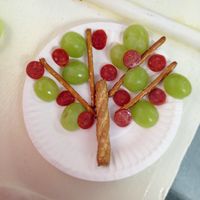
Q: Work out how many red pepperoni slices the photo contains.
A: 11